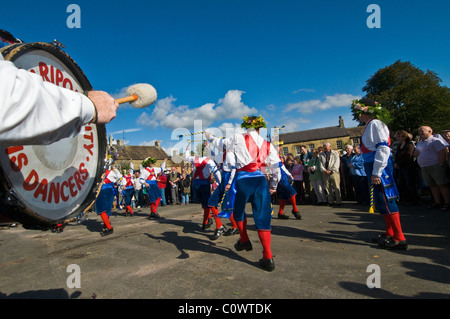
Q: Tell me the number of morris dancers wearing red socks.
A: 8